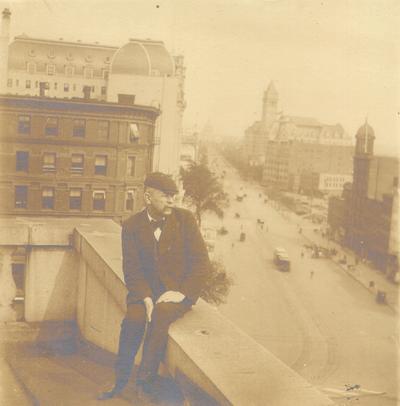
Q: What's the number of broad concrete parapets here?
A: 1